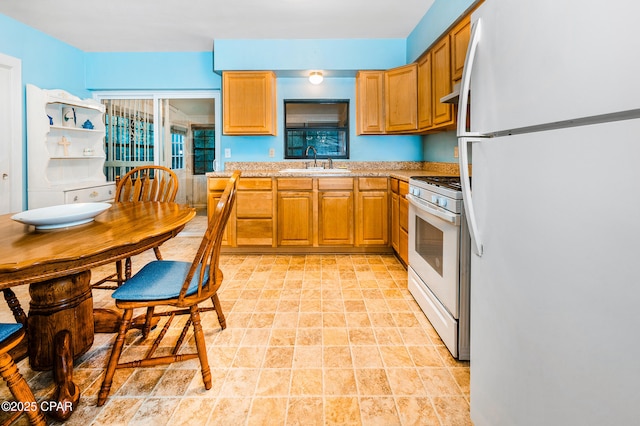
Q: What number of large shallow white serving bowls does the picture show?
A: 1